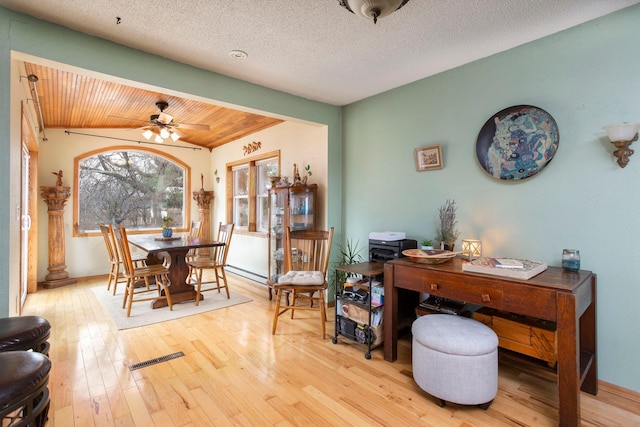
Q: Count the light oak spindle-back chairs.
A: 5